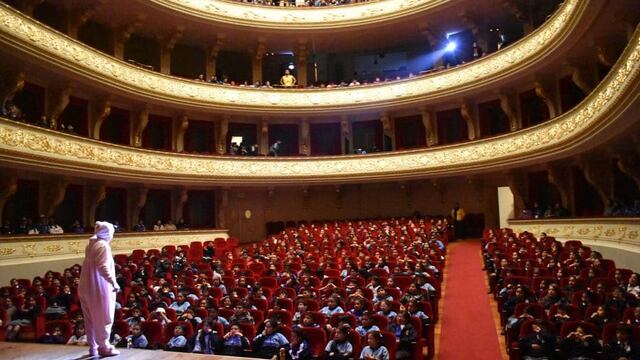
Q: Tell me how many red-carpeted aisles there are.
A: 1